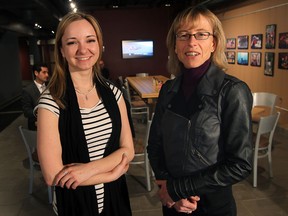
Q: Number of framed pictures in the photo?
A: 10